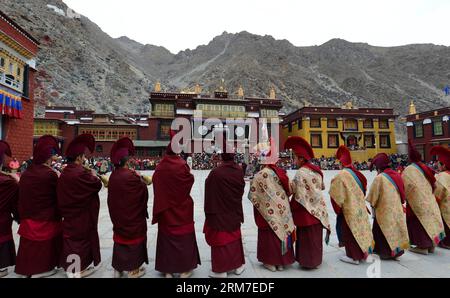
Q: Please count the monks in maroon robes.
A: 6